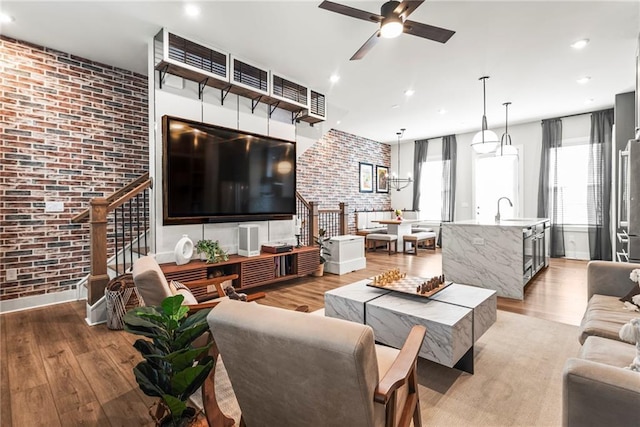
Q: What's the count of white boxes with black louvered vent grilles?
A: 4